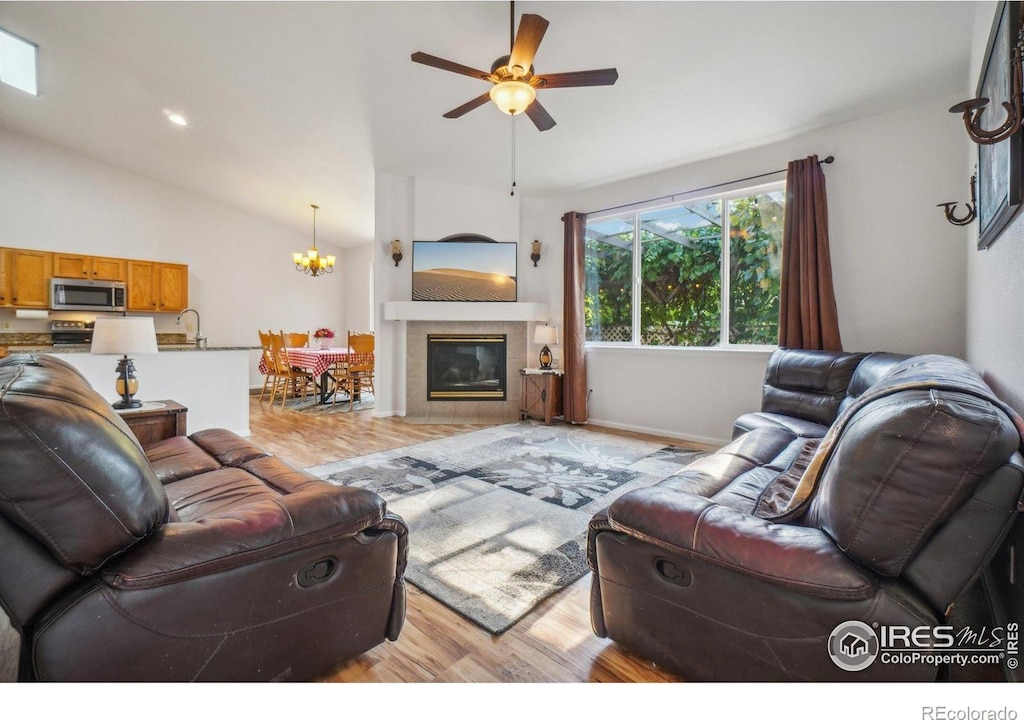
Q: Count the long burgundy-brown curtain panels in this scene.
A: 2